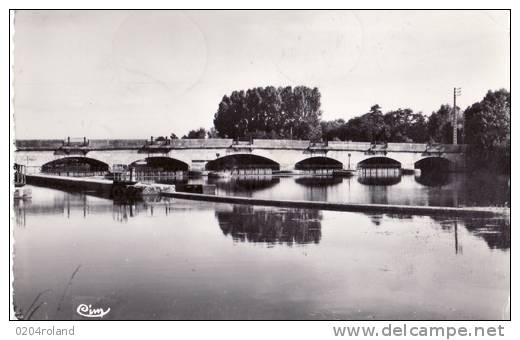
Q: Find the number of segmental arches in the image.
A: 6